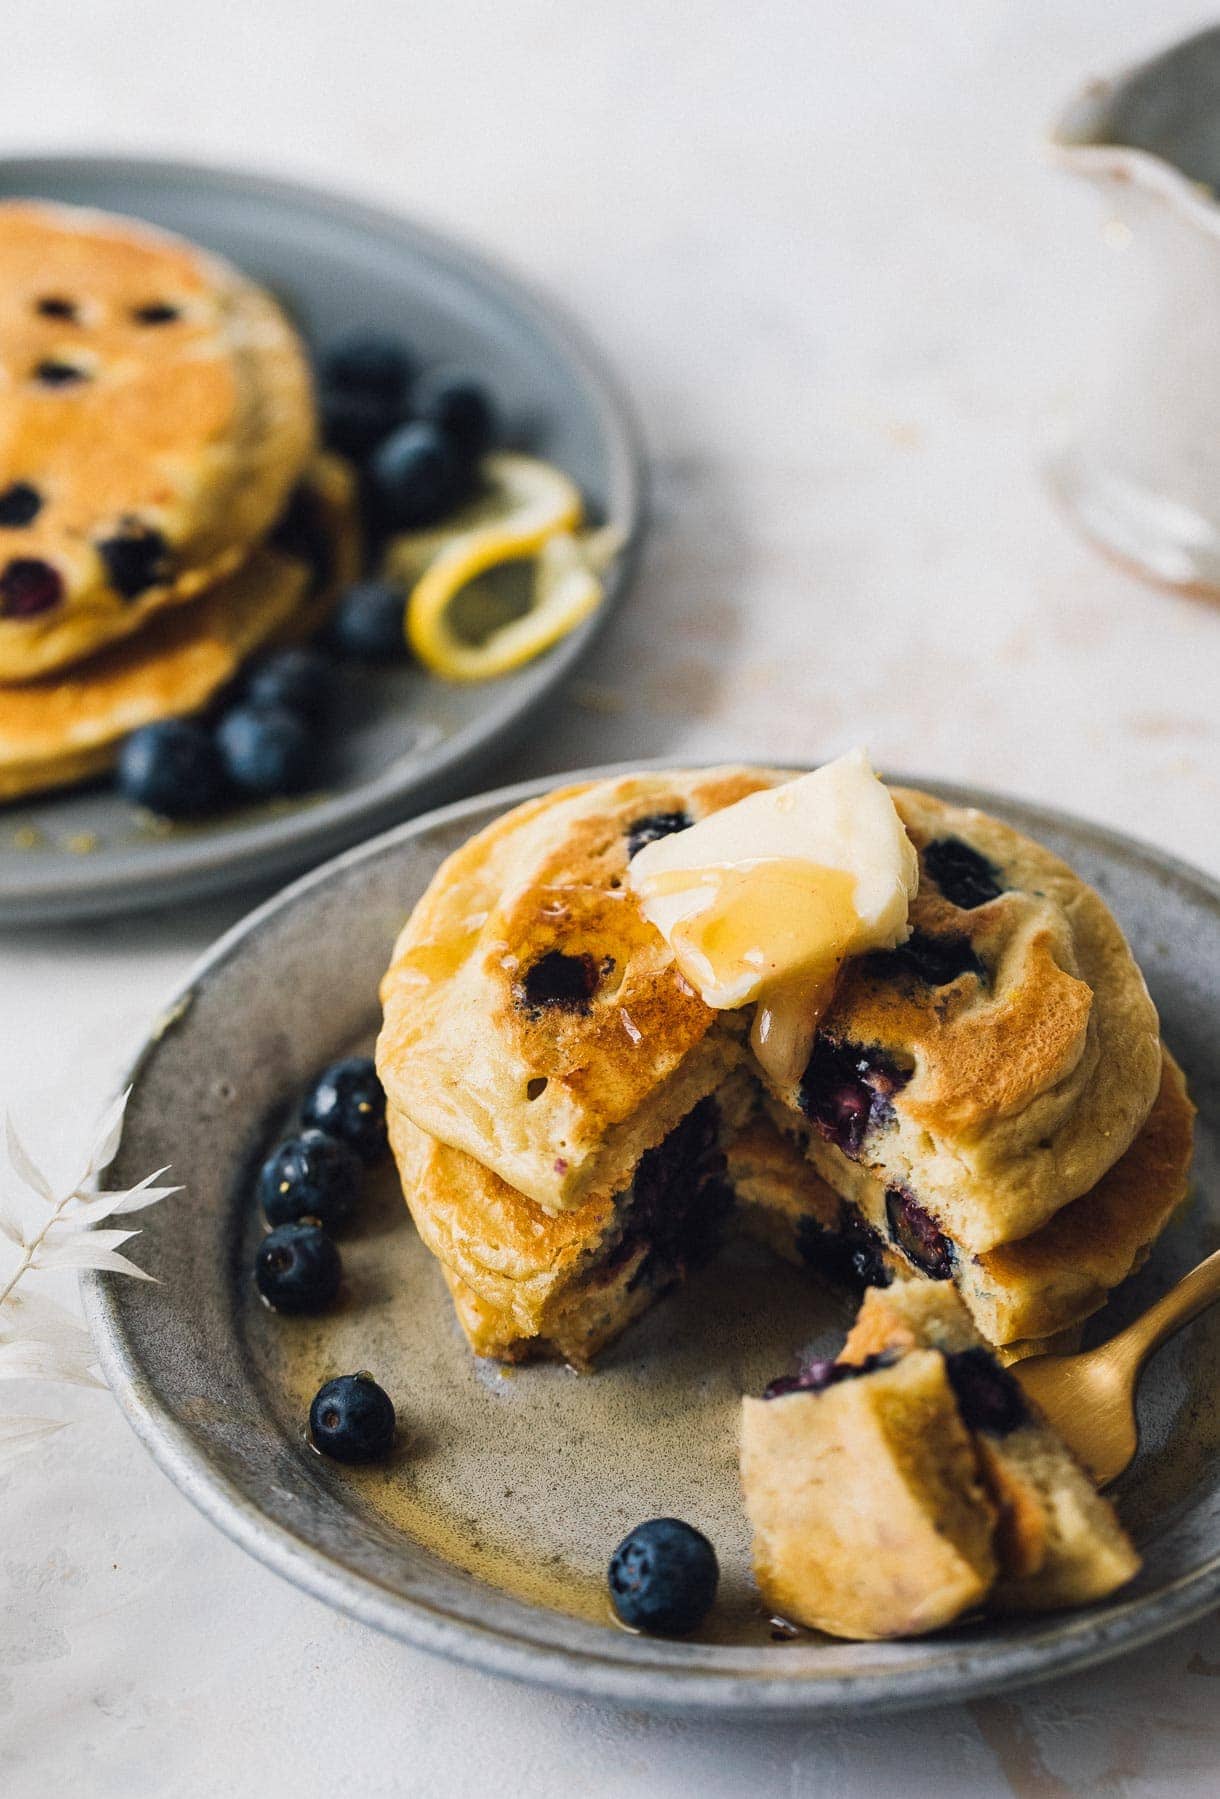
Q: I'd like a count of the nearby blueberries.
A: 5